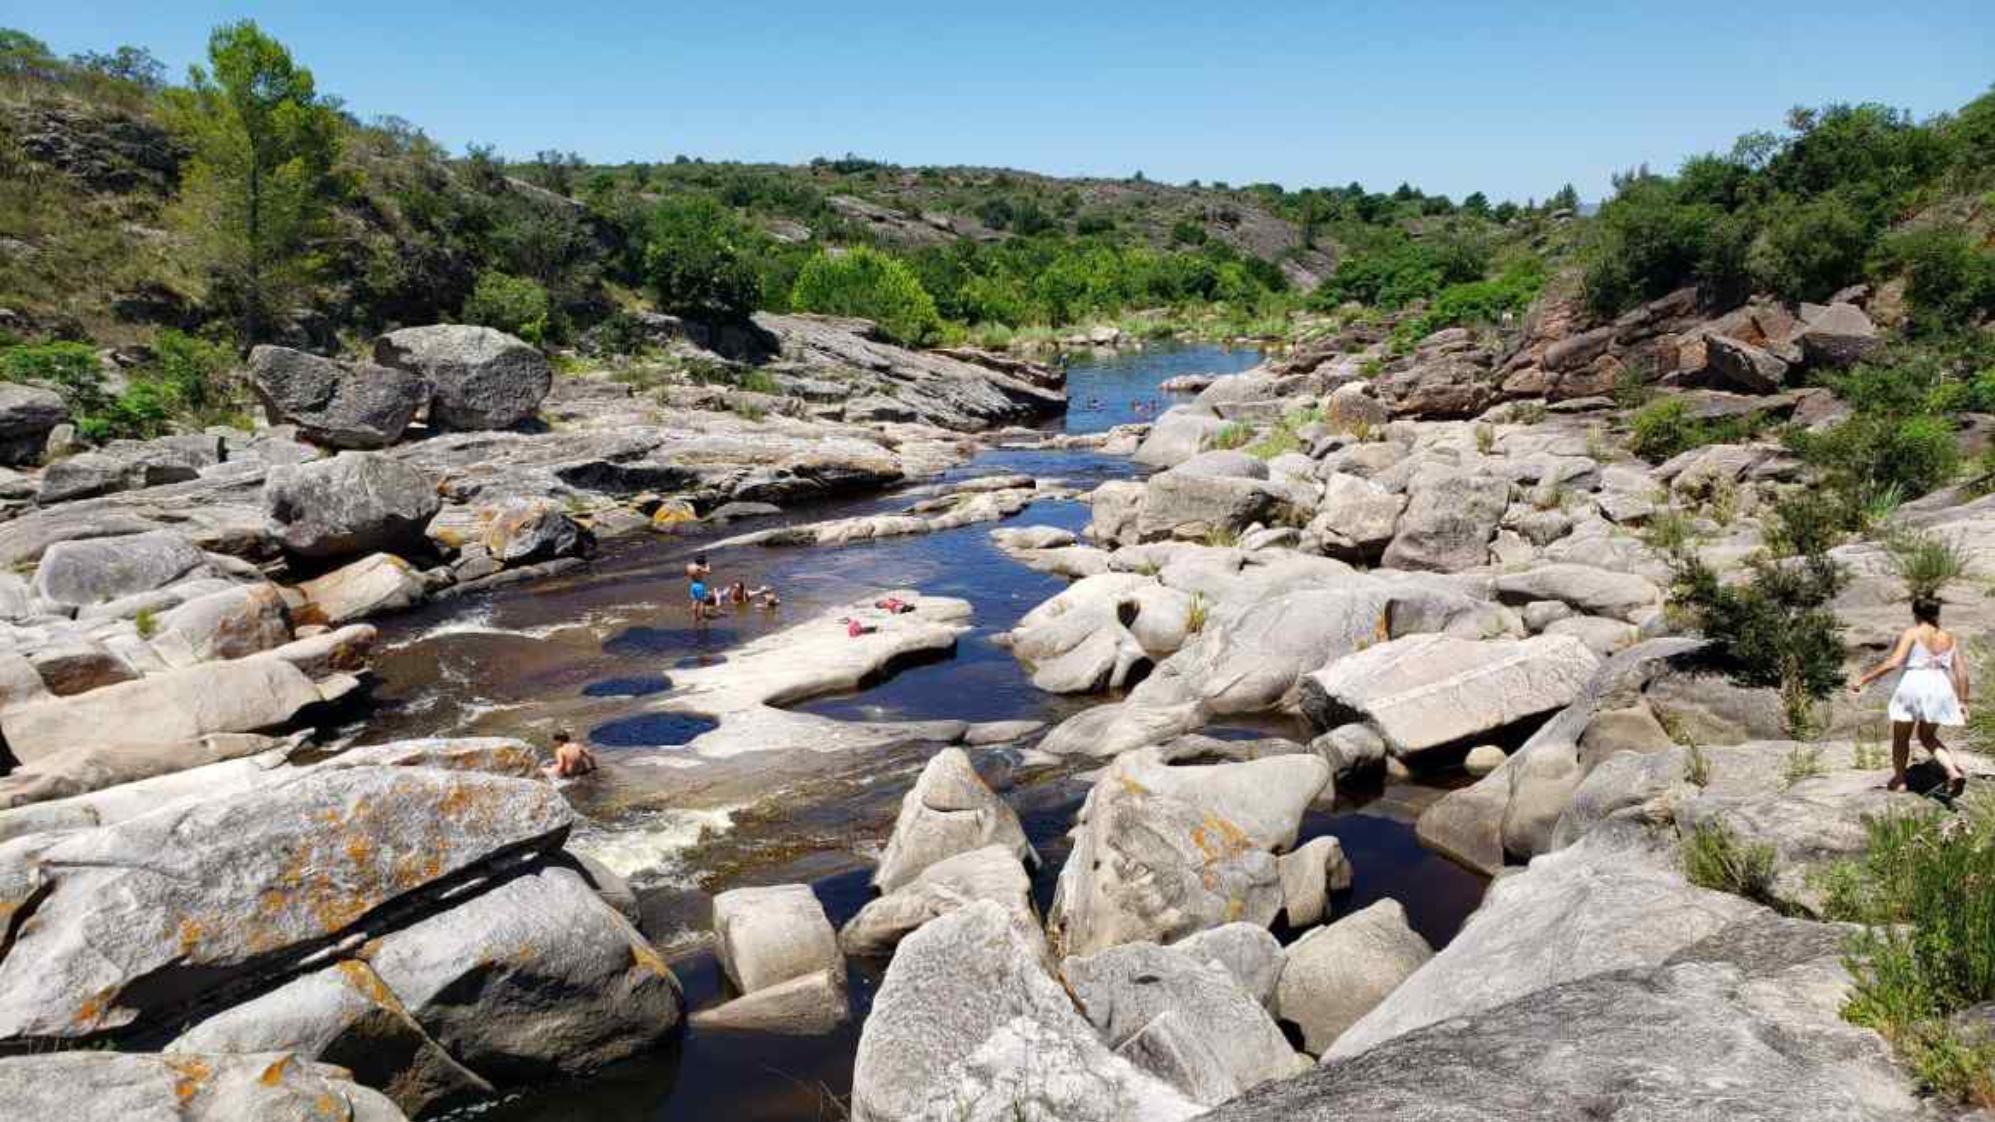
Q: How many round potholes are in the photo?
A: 4